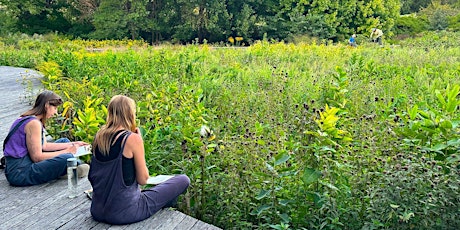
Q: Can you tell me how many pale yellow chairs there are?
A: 0